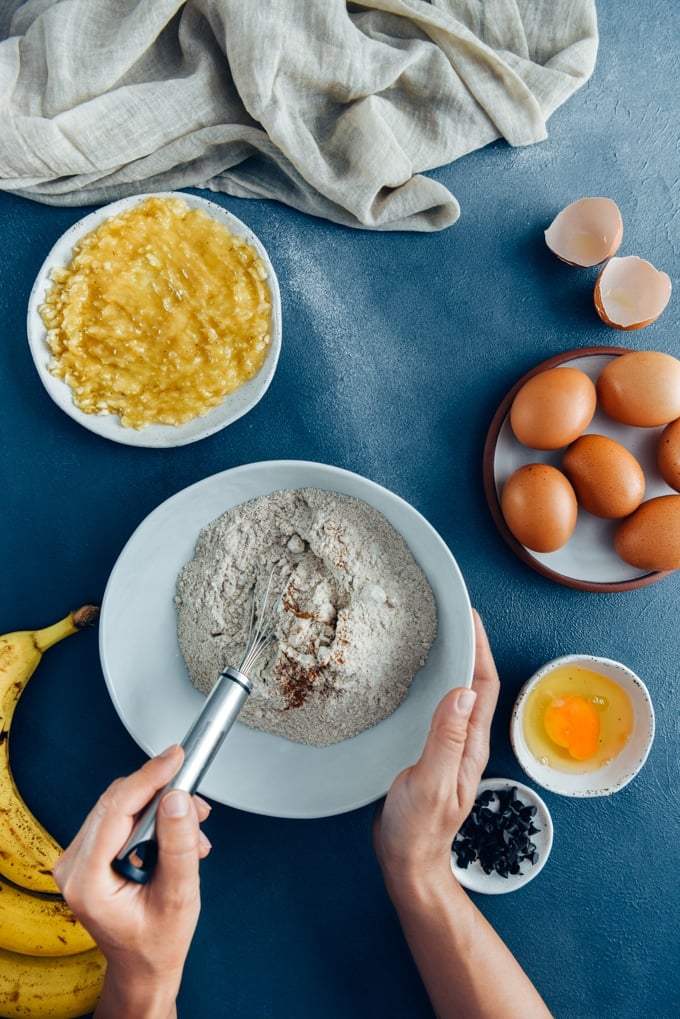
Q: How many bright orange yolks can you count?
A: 1